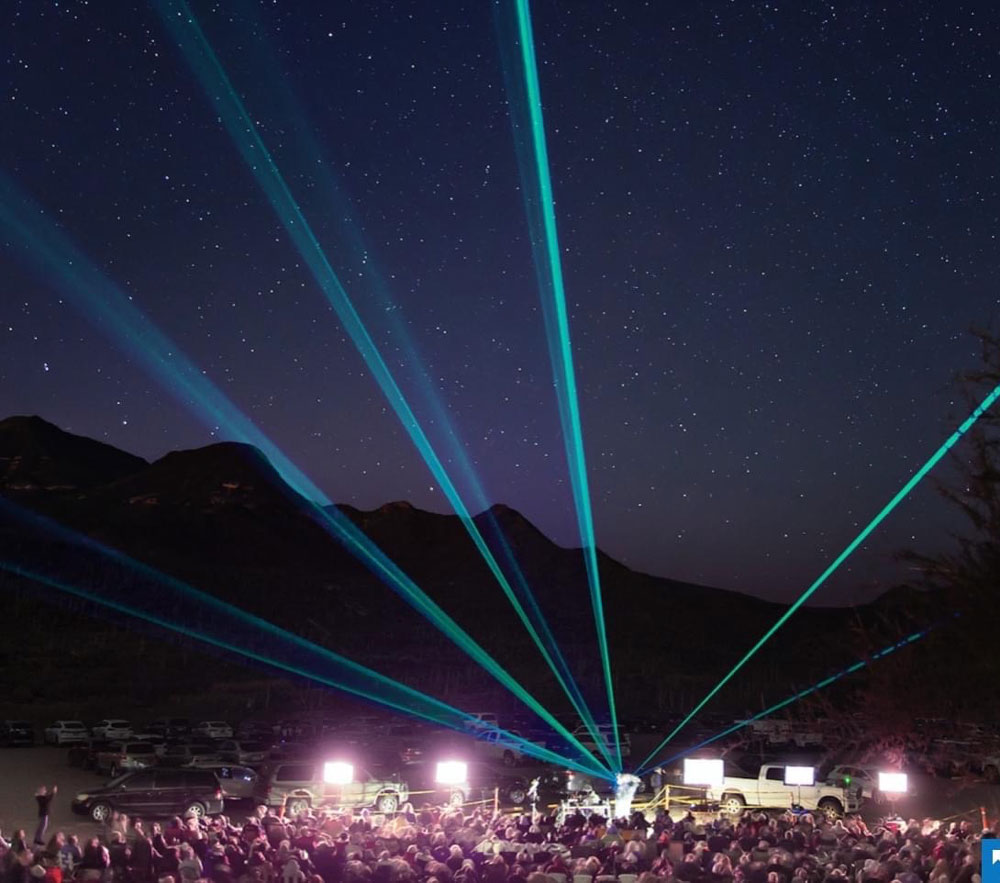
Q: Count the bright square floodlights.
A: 5